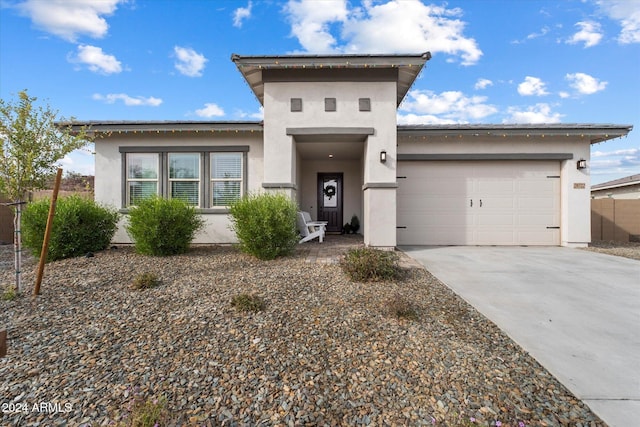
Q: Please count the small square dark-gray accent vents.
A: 3